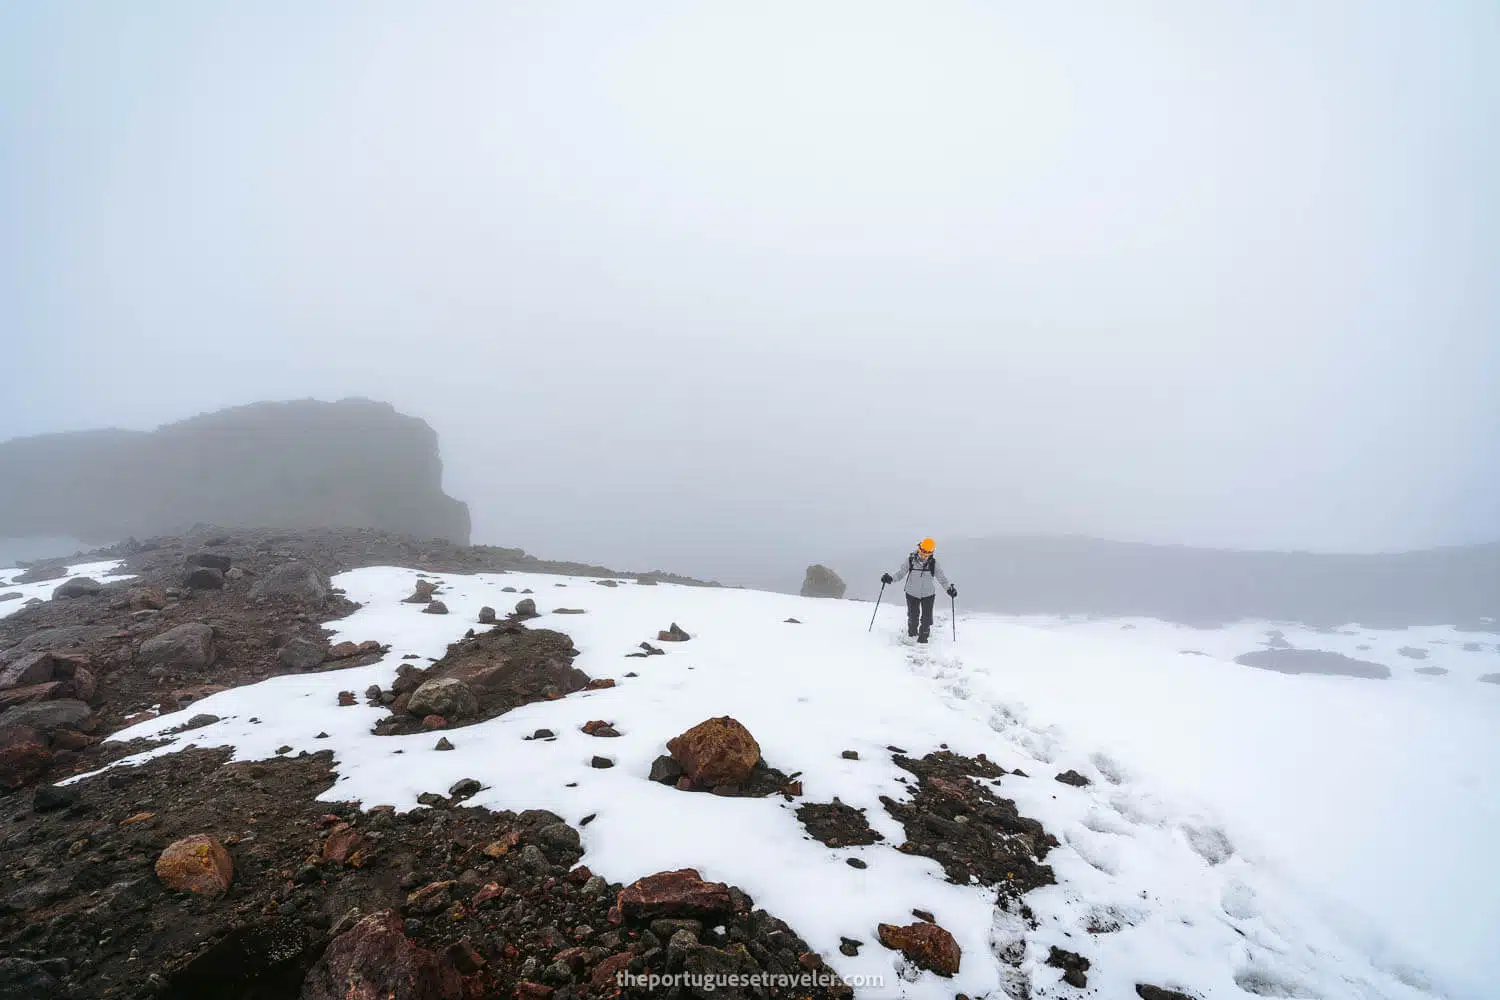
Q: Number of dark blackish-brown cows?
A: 0